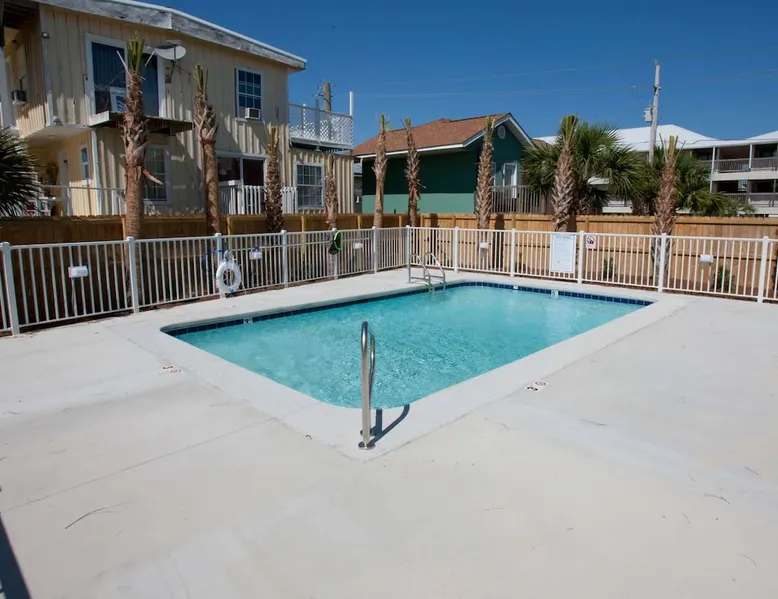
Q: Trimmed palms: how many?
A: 9